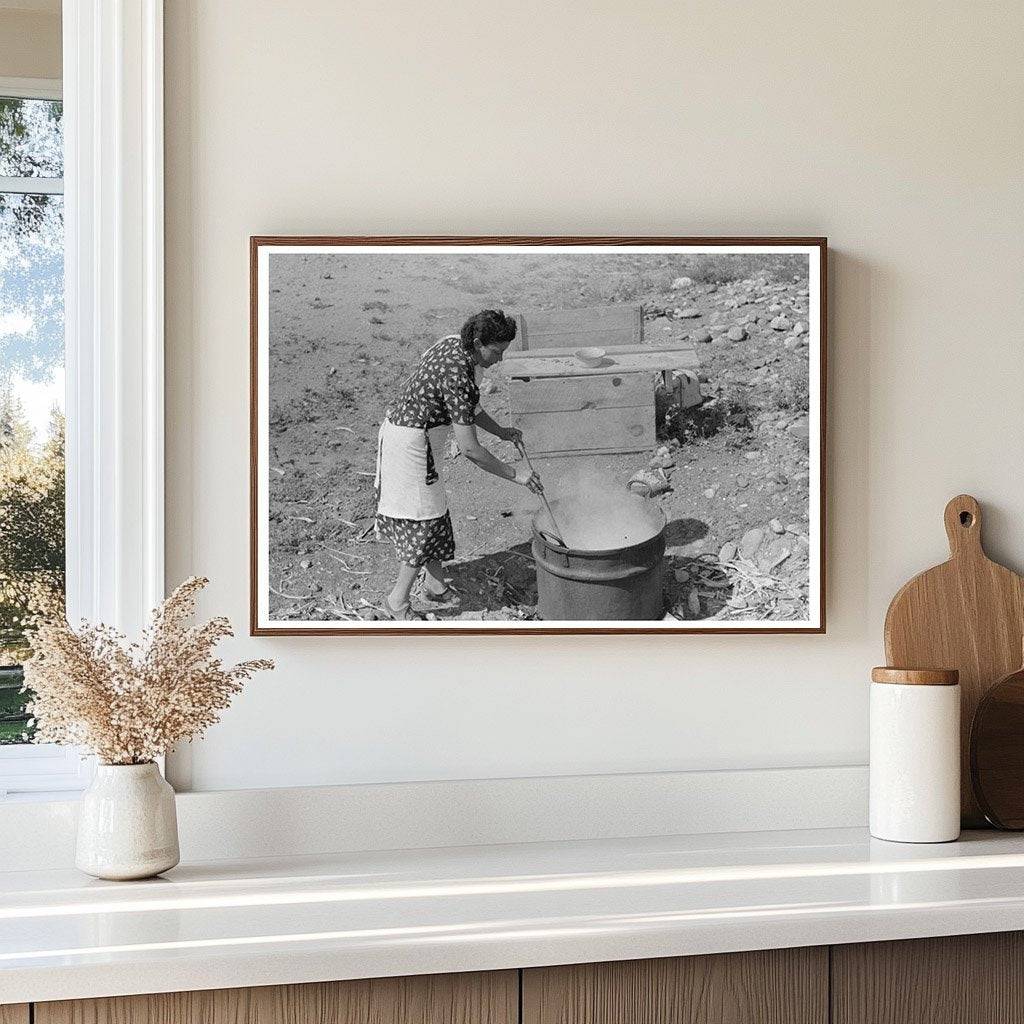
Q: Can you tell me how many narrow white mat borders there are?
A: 1